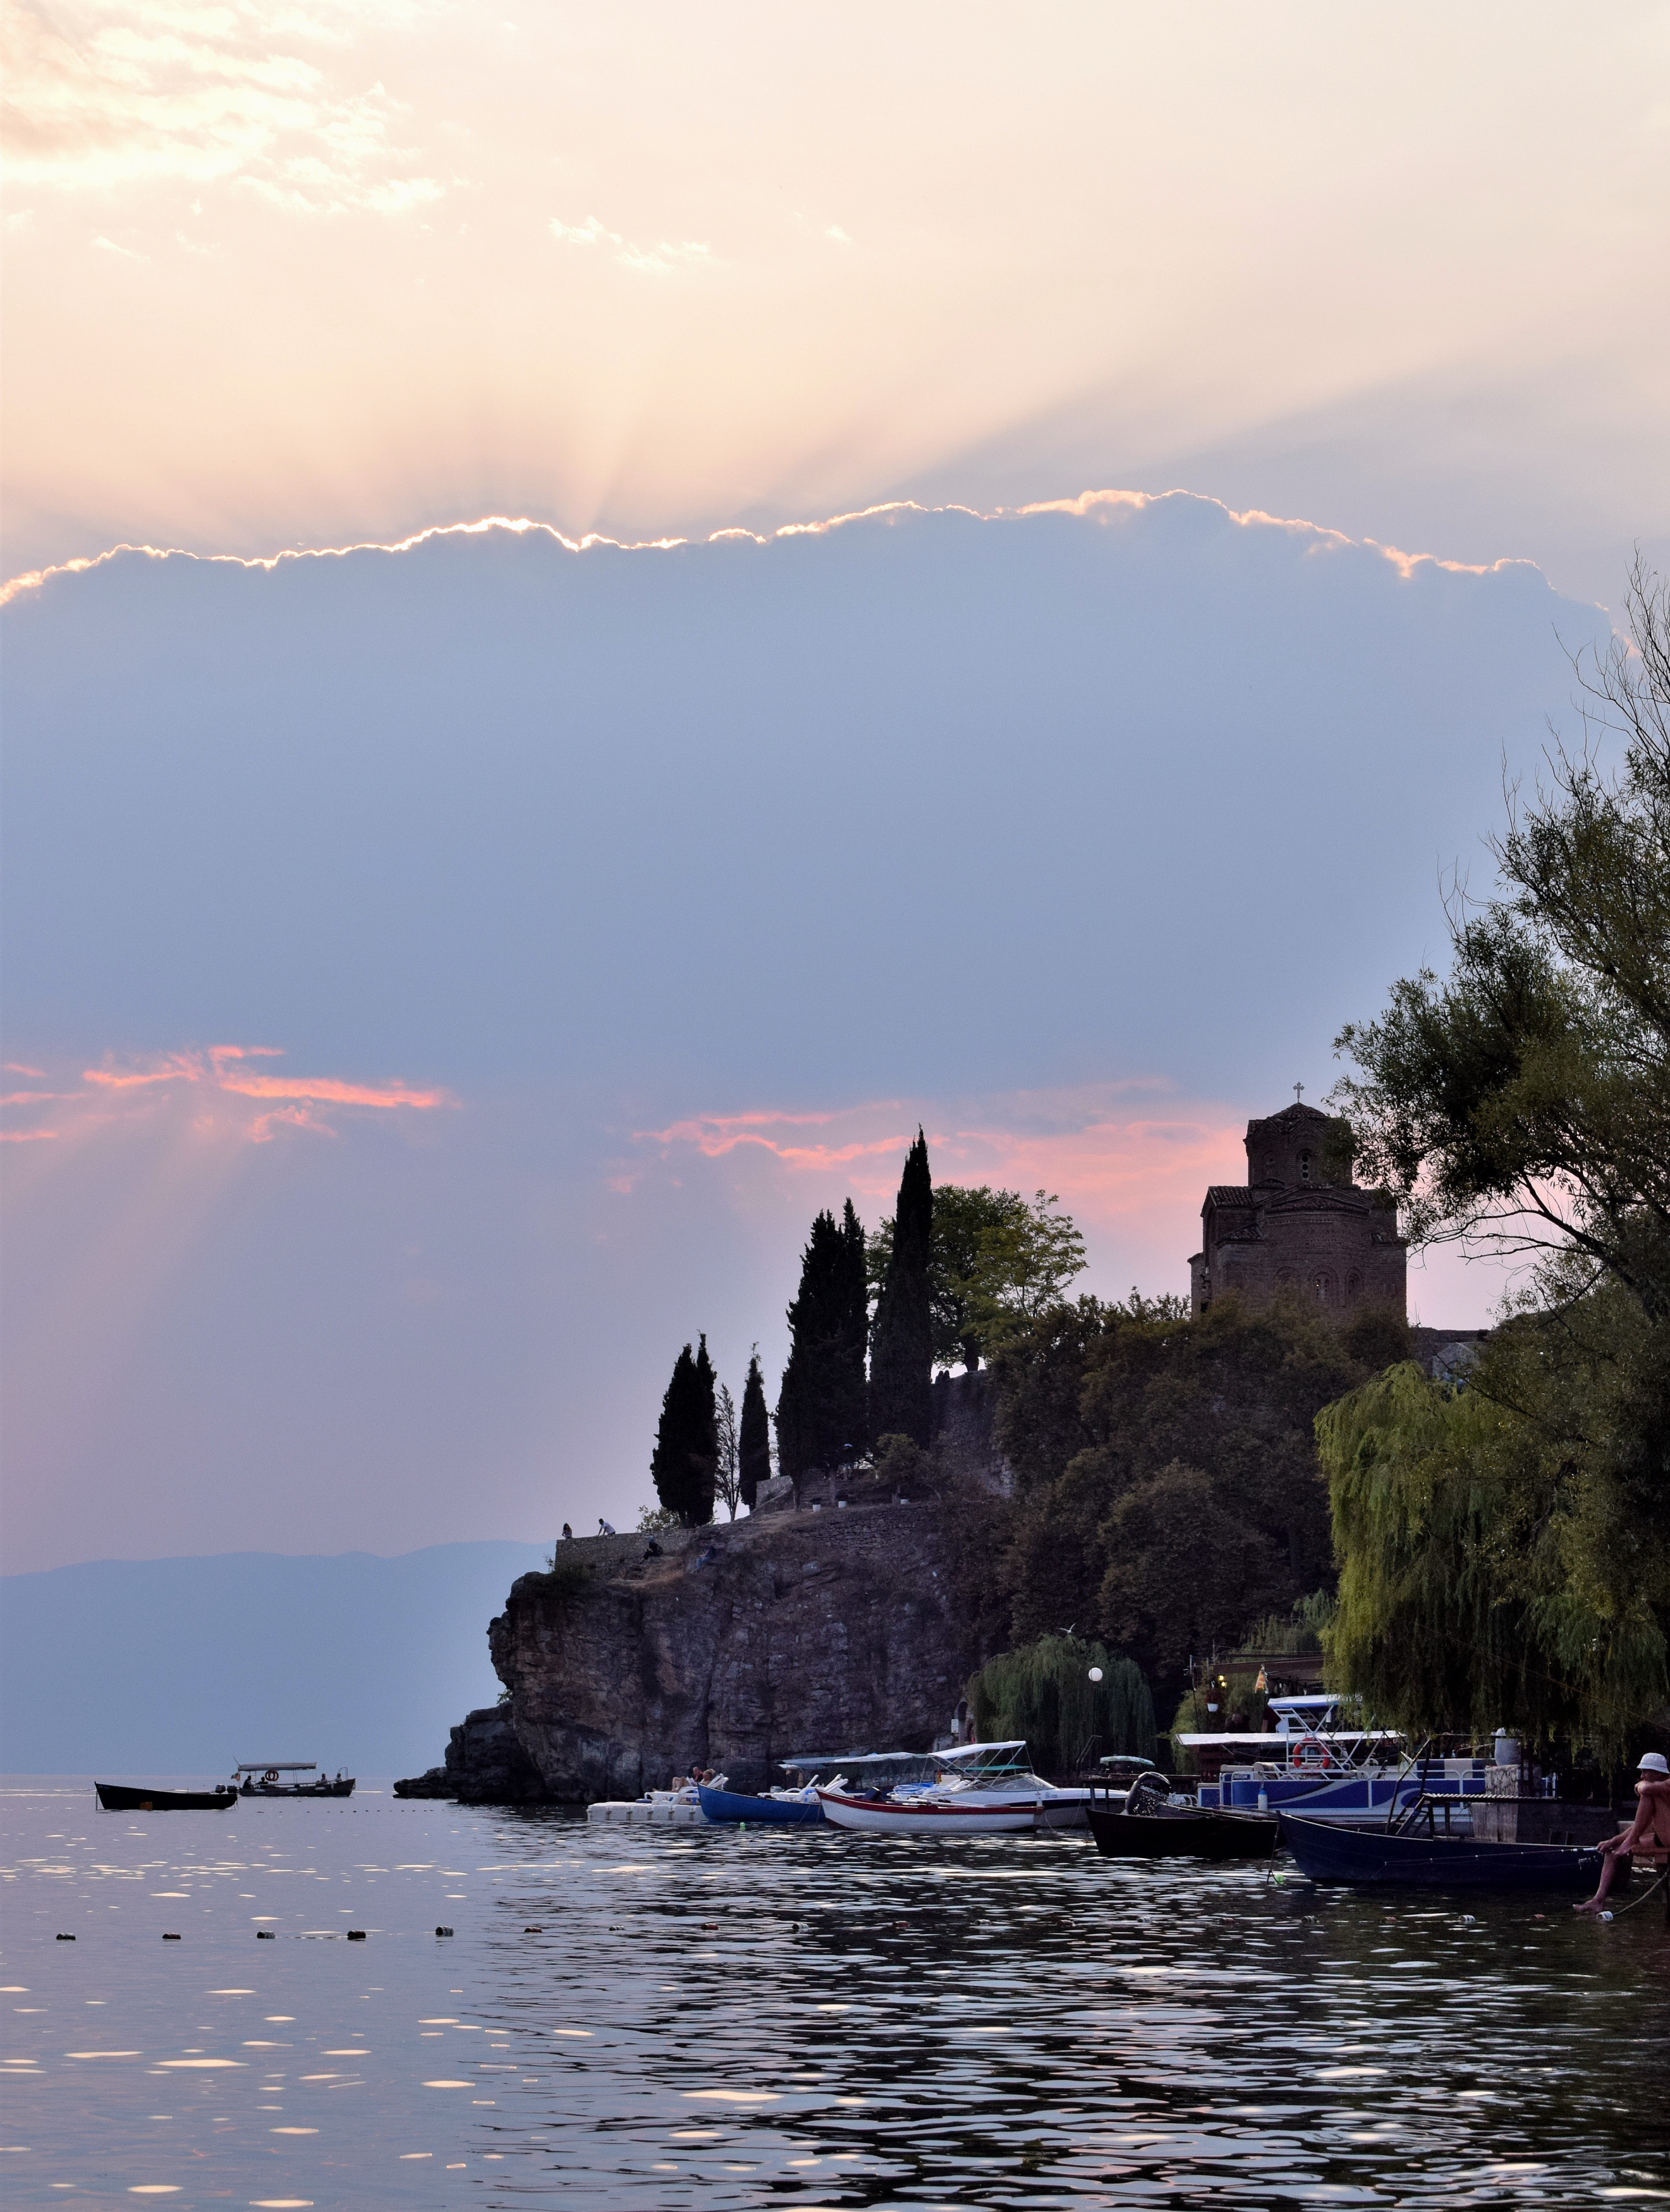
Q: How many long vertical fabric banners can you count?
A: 0